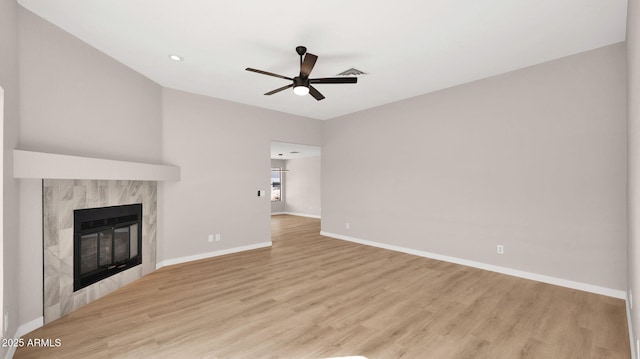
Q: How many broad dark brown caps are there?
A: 0